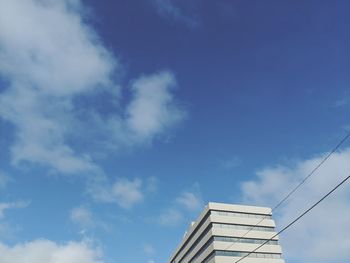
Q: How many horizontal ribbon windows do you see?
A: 4